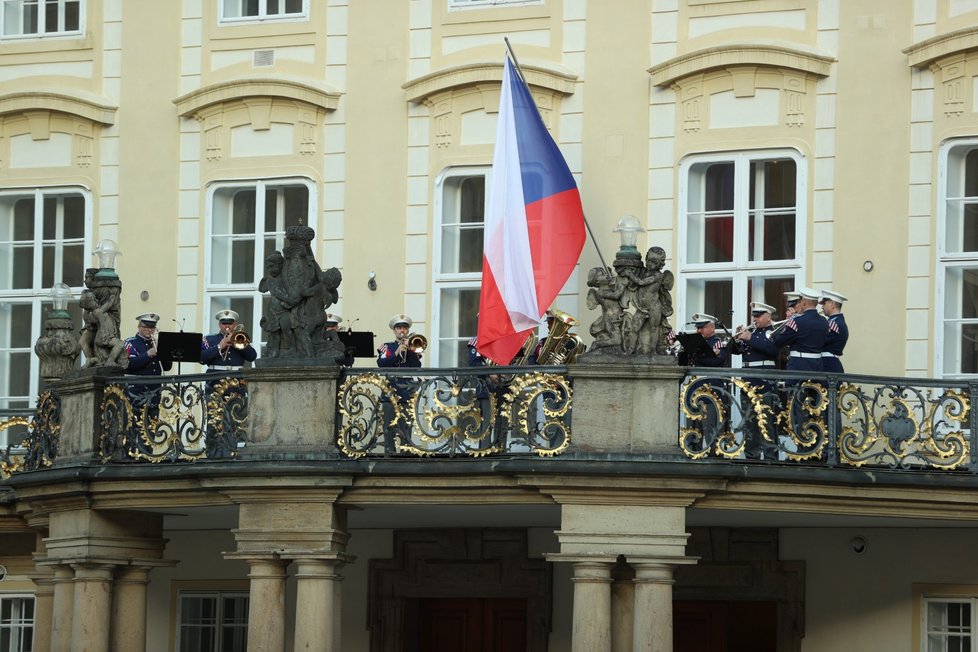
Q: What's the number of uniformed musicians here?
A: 11